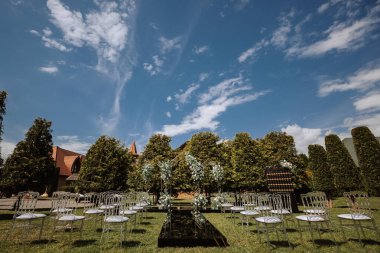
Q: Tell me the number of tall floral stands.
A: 4